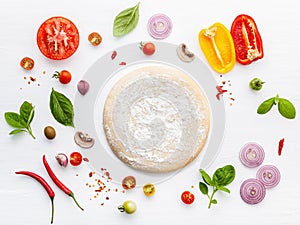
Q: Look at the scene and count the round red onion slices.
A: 4